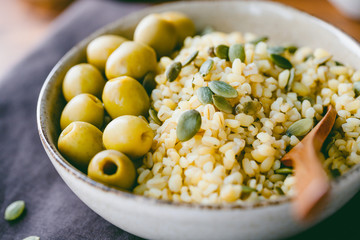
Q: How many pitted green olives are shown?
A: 10